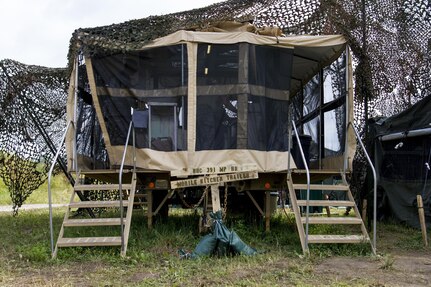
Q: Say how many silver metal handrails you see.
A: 4